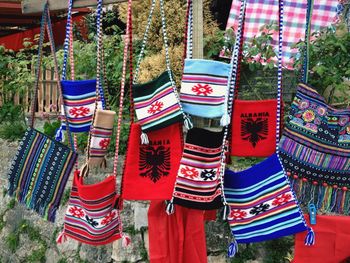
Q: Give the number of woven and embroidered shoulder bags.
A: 11